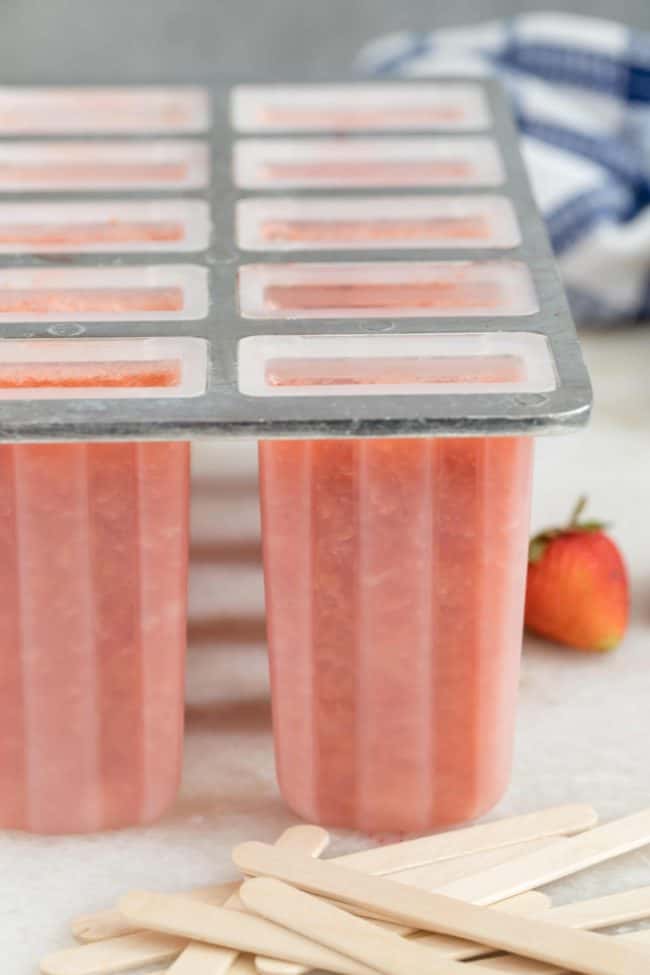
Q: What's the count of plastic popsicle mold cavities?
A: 10